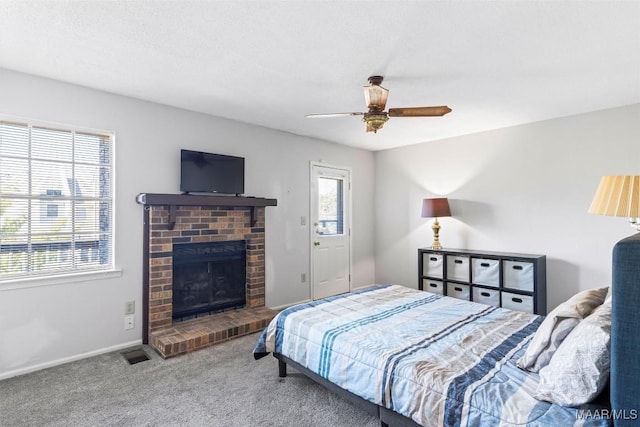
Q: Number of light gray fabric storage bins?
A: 8